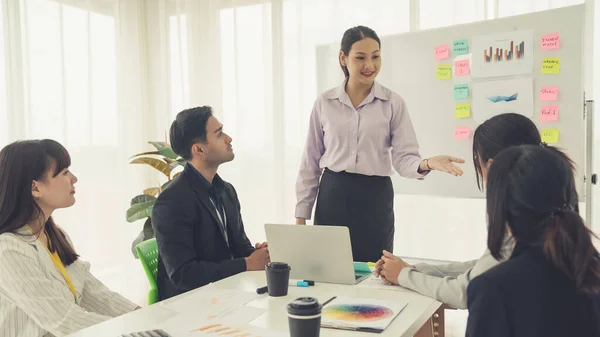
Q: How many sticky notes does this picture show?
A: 12